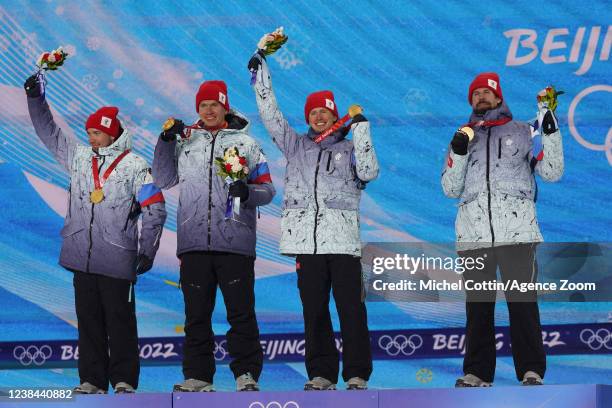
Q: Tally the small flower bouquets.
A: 4